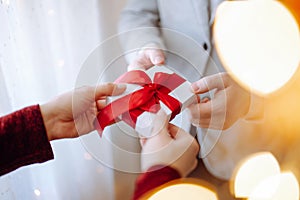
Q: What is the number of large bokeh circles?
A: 4